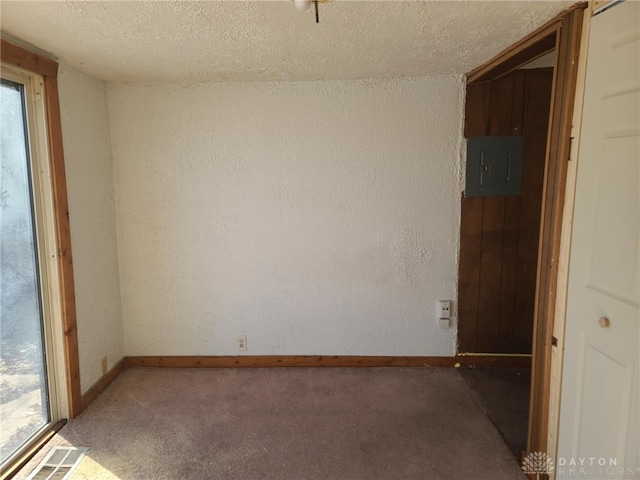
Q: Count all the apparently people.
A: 0